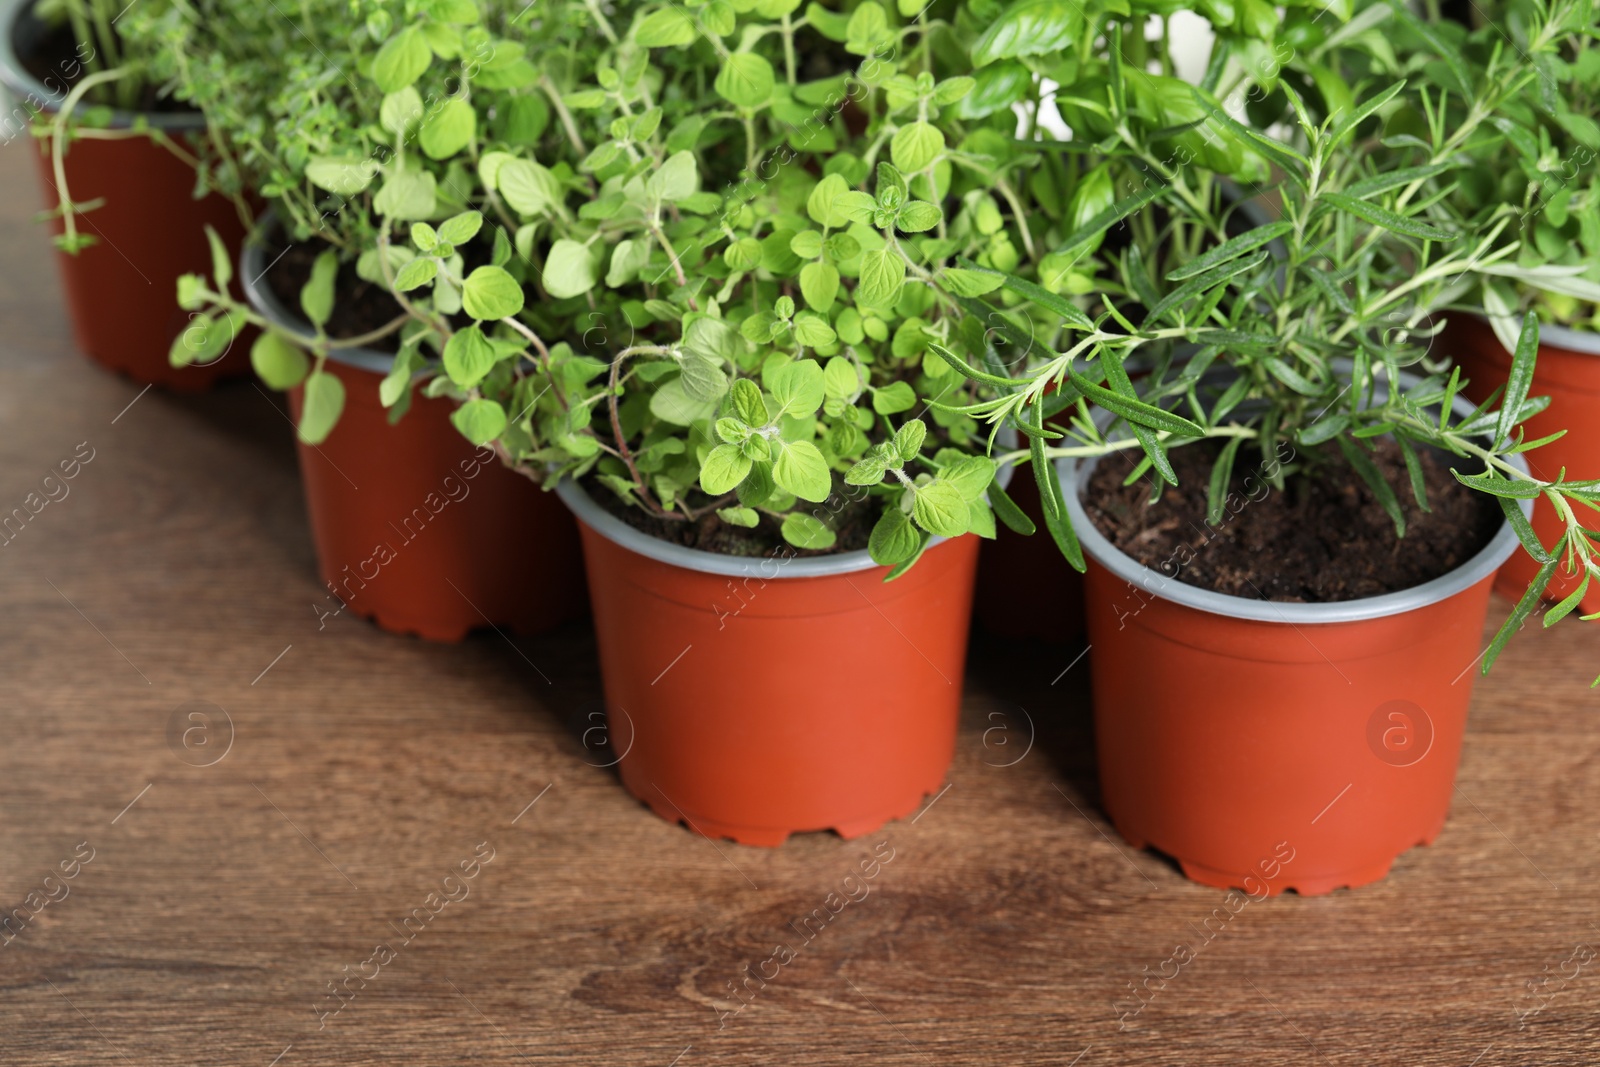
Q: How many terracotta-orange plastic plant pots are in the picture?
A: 6